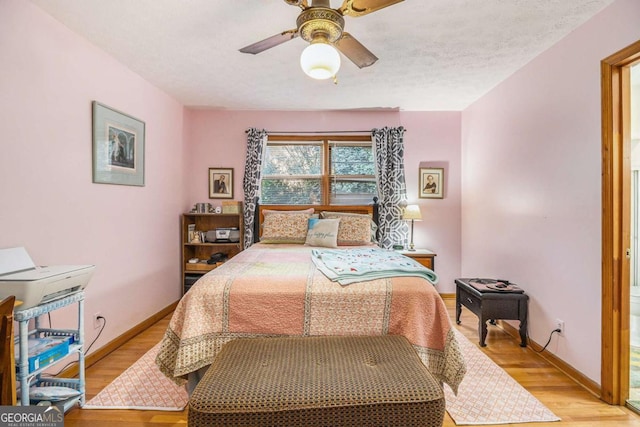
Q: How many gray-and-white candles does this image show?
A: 0